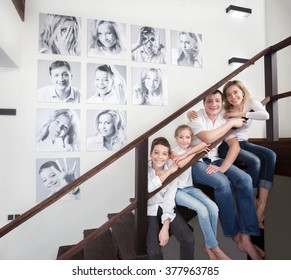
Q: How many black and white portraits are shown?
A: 10